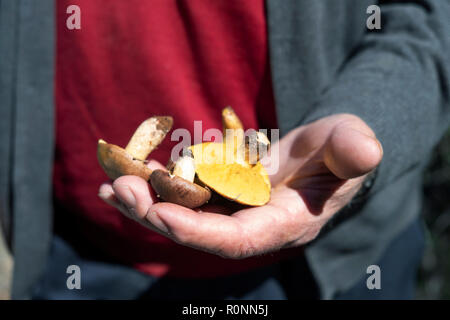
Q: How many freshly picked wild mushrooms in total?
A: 4